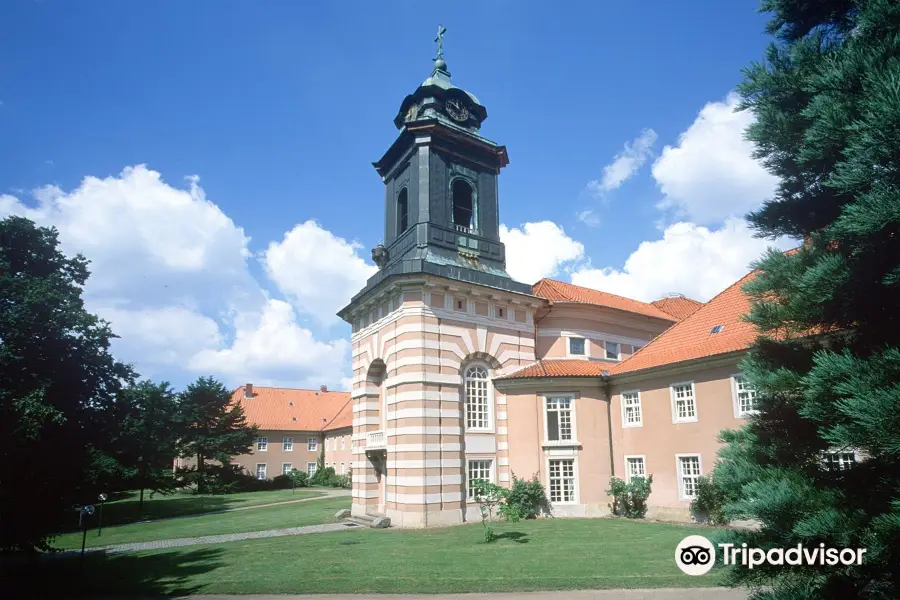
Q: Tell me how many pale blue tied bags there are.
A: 0